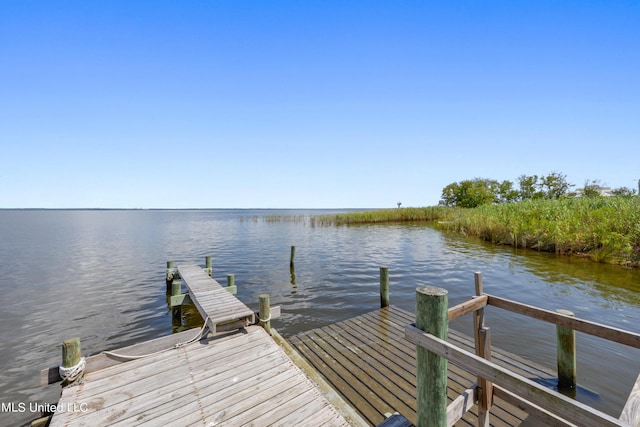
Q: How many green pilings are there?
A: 10